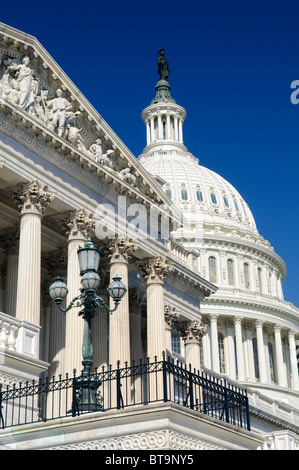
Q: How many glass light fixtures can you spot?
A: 4